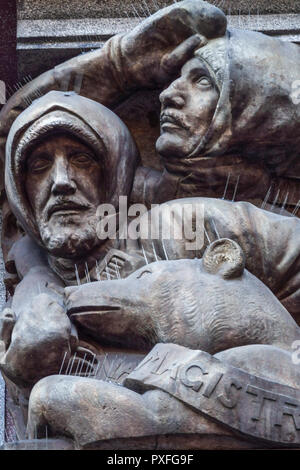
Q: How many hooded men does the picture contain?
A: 2